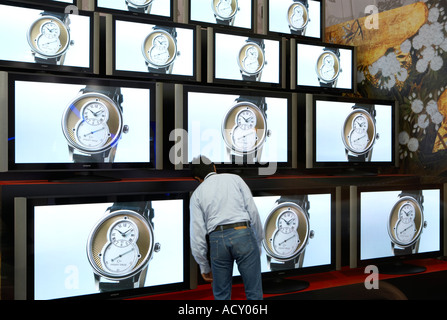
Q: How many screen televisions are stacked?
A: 14